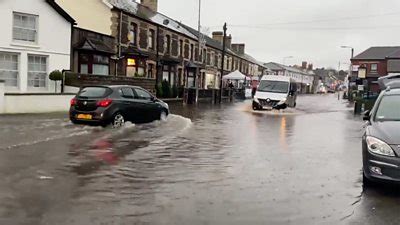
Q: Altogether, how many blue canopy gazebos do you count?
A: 0